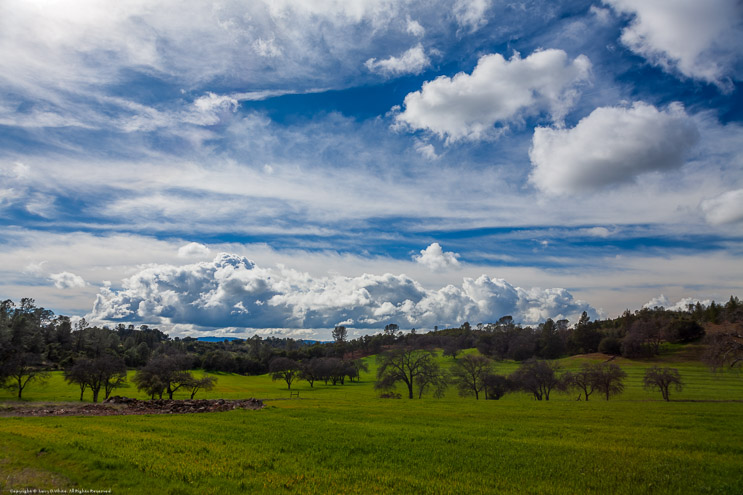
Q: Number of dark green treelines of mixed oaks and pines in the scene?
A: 1